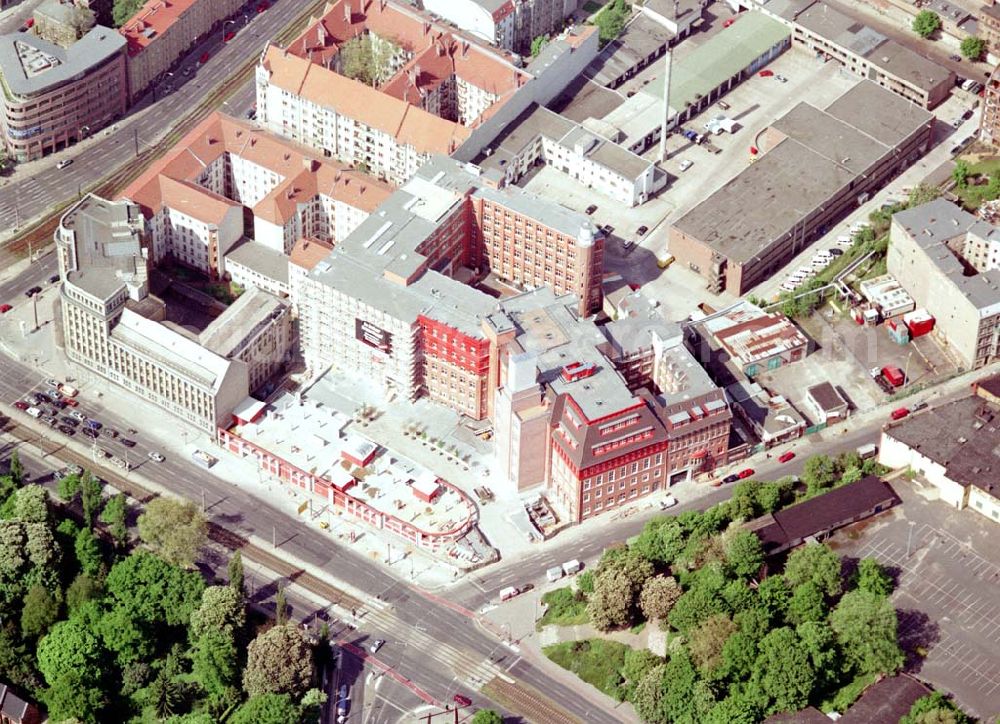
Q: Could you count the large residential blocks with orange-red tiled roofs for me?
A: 2